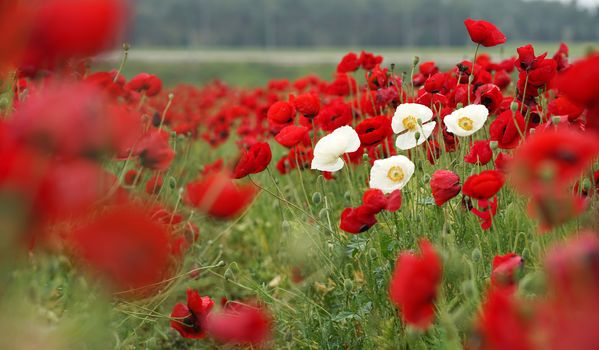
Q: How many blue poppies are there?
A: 0